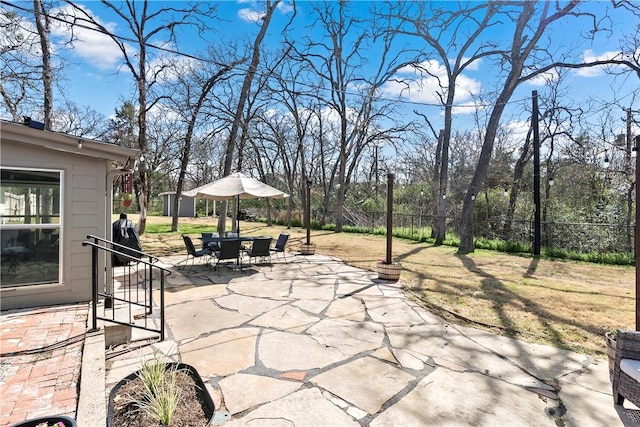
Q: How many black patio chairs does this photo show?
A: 6